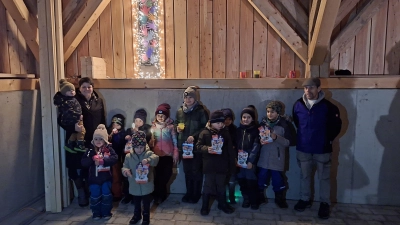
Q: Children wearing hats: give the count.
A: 11